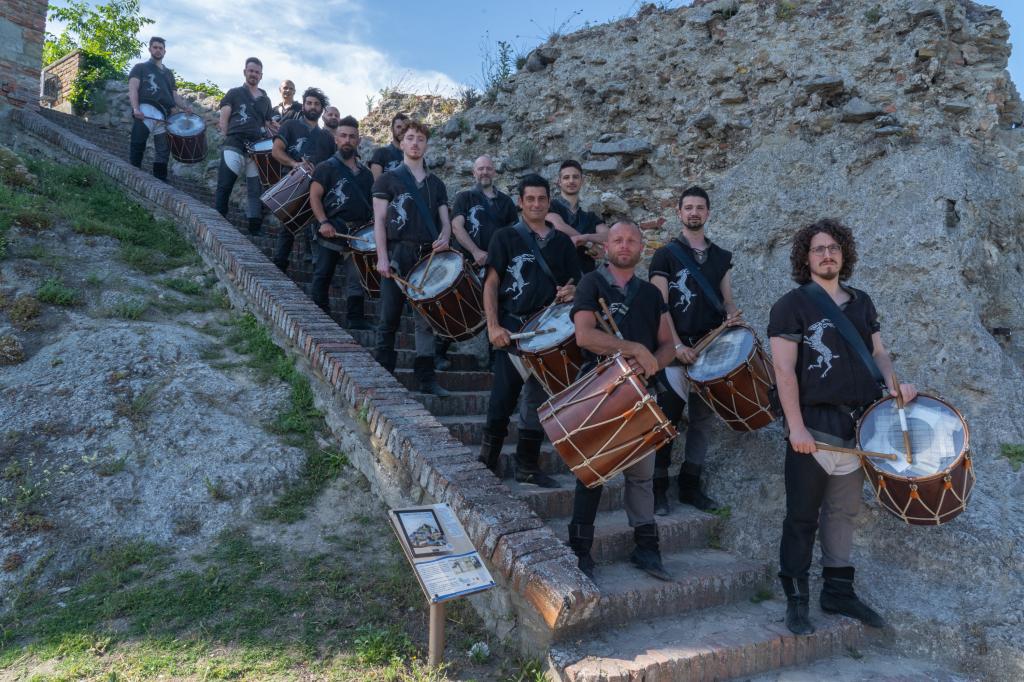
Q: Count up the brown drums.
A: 9